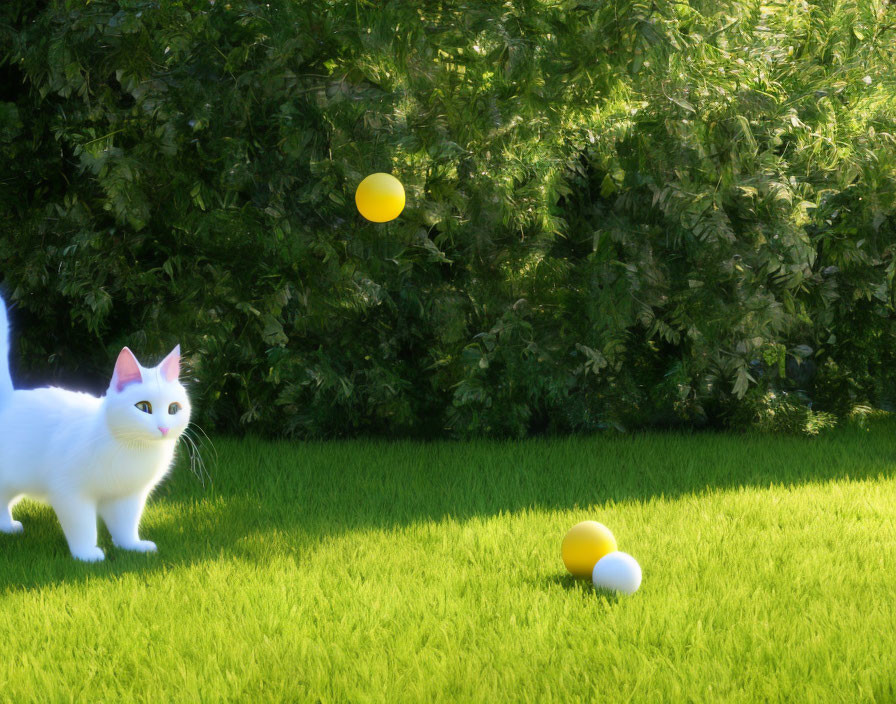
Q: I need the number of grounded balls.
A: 2